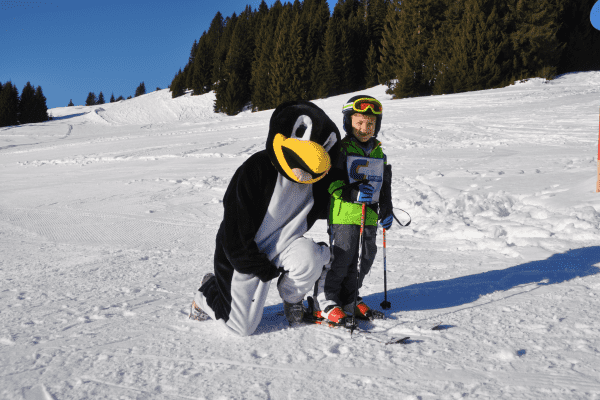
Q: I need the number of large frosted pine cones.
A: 0